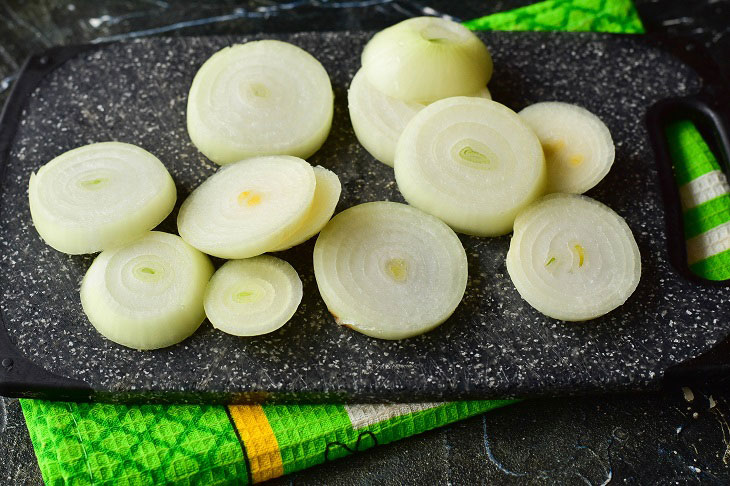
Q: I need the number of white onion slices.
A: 12